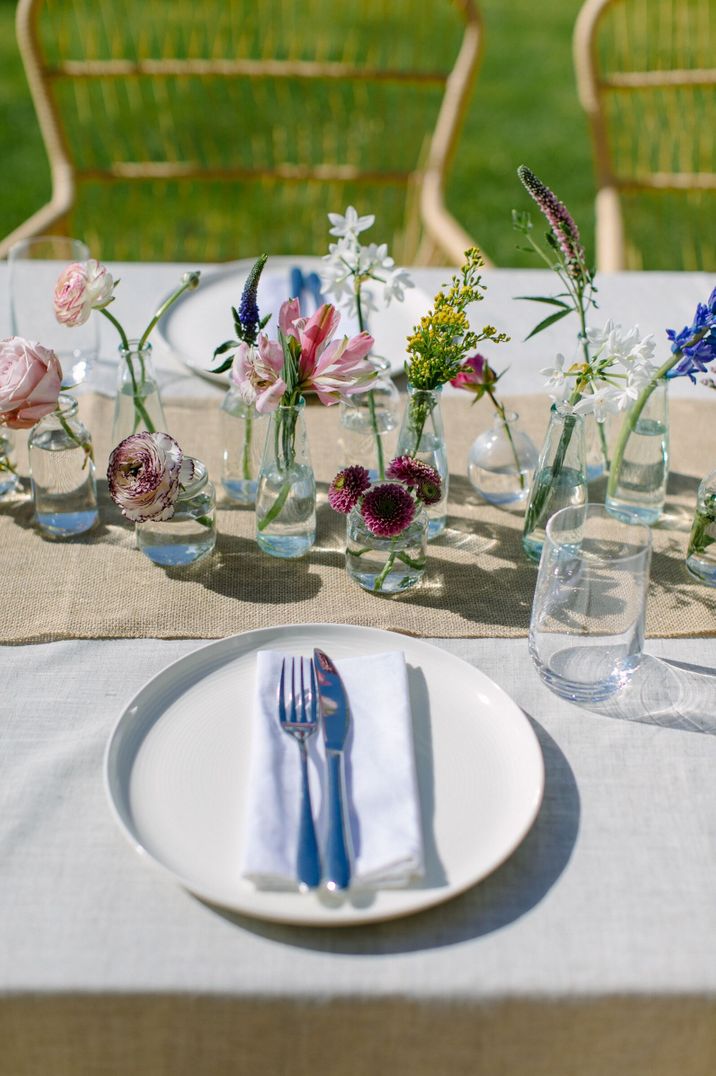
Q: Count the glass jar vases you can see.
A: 14